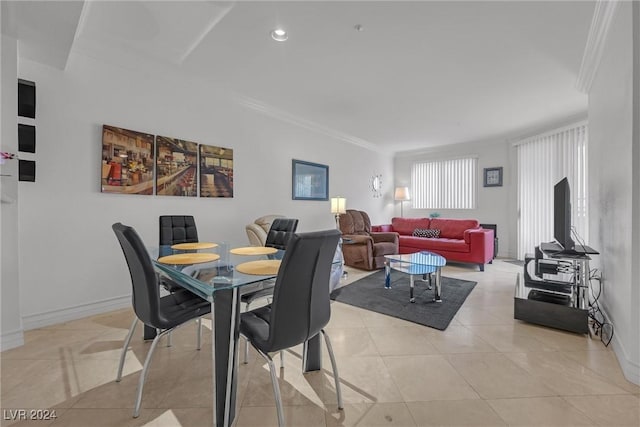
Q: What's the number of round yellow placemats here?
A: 4